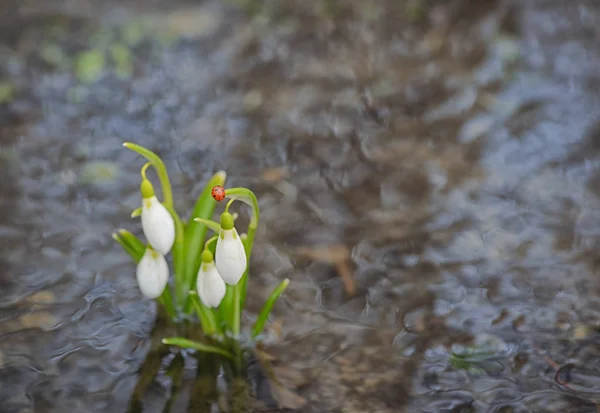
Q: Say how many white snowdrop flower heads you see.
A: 4